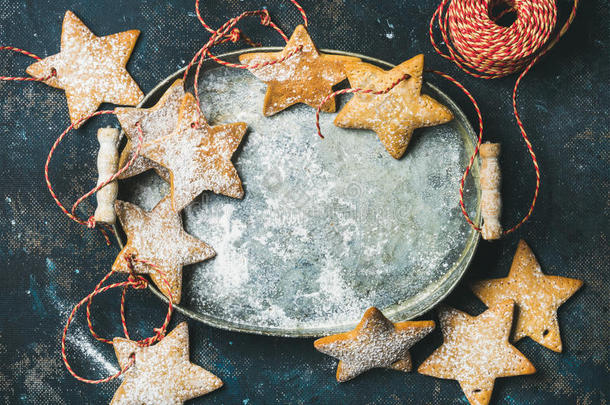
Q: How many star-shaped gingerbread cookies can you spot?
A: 10